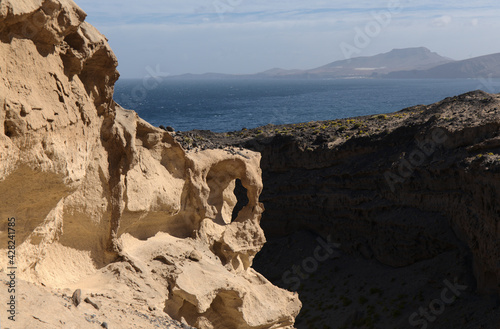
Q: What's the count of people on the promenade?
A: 0